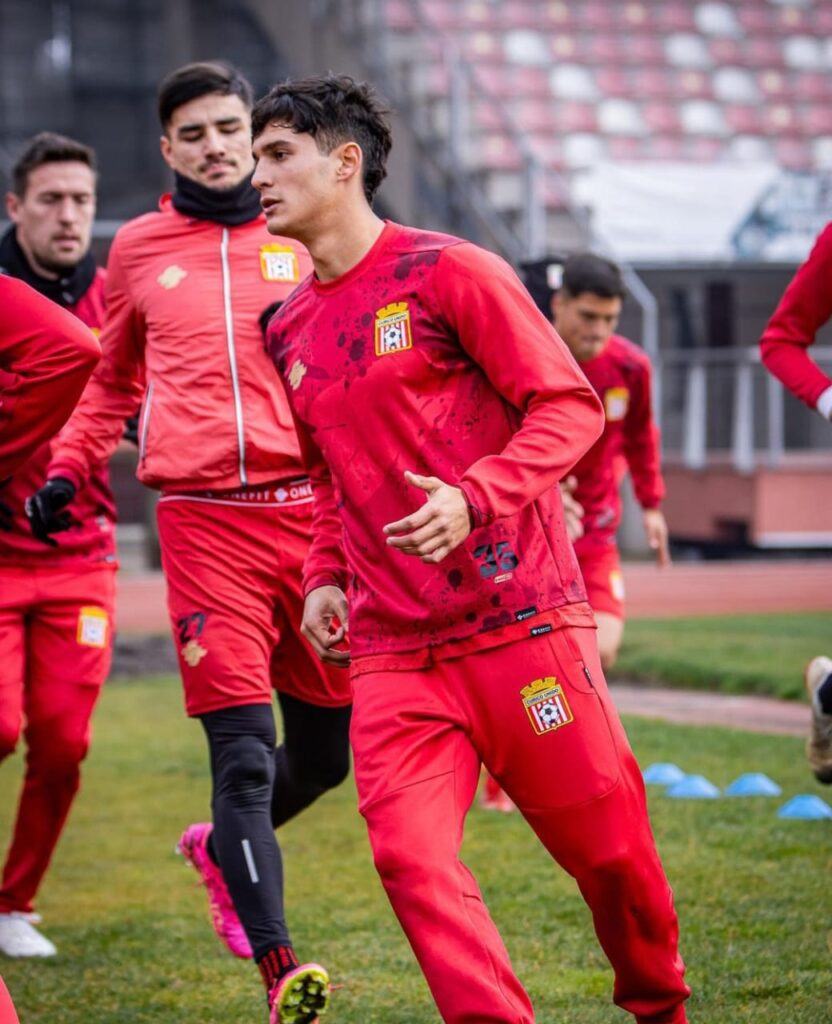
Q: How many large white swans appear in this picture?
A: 0